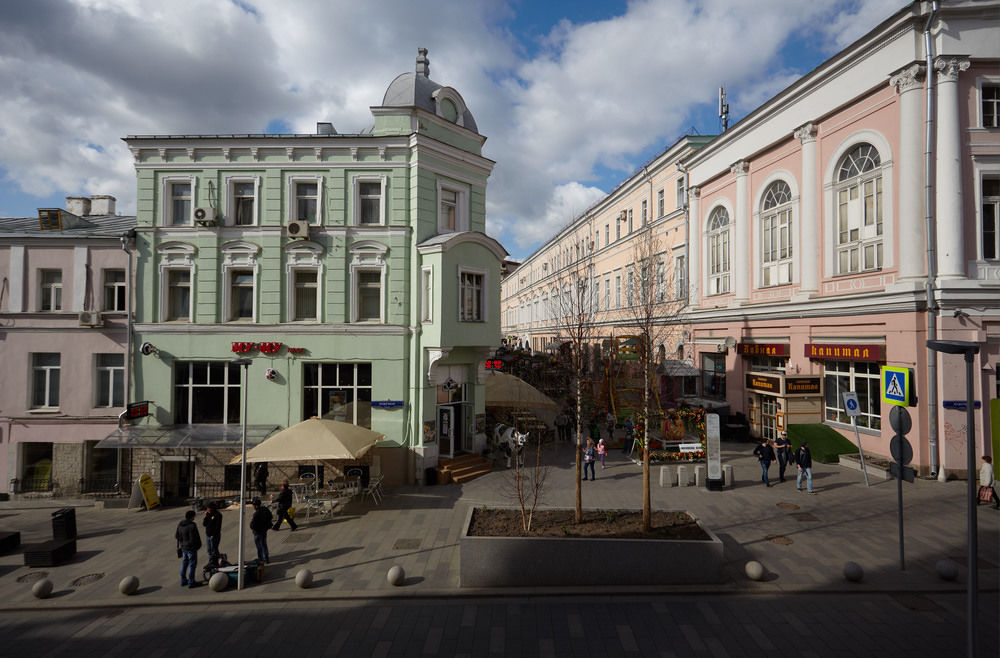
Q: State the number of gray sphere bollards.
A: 8